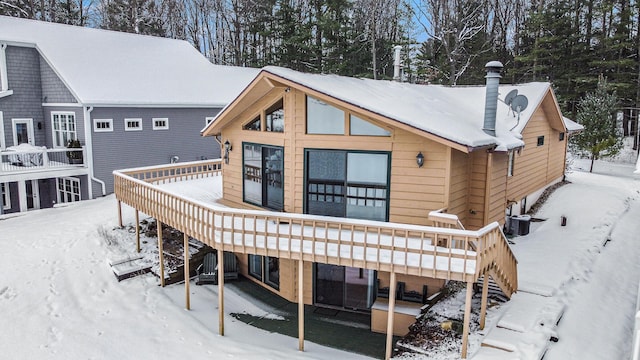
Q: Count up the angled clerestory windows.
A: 4